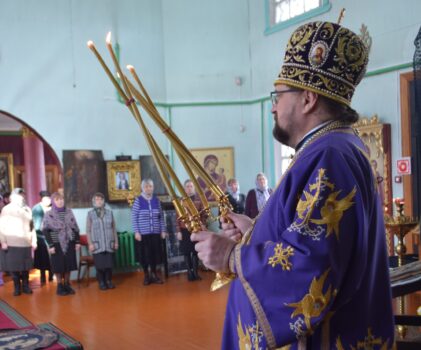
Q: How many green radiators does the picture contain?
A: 1